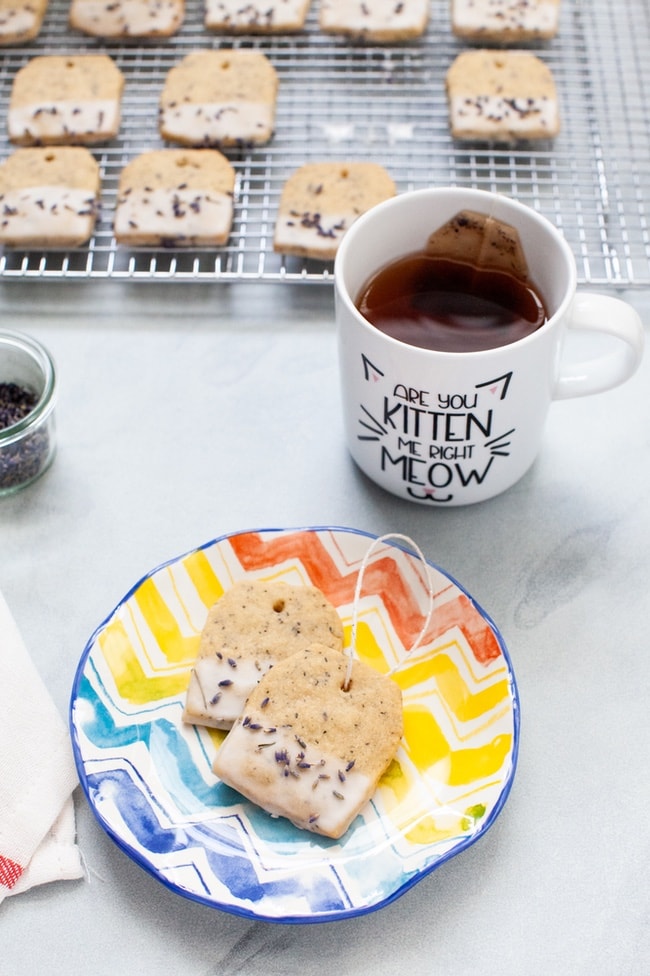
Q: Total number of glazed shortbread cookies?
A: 13